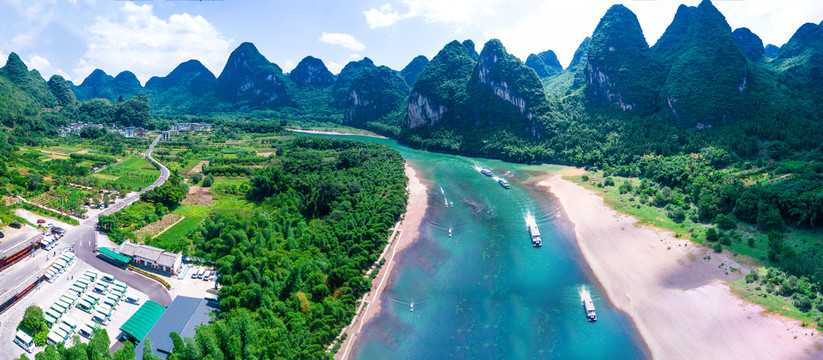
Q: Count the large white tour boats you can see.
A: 4